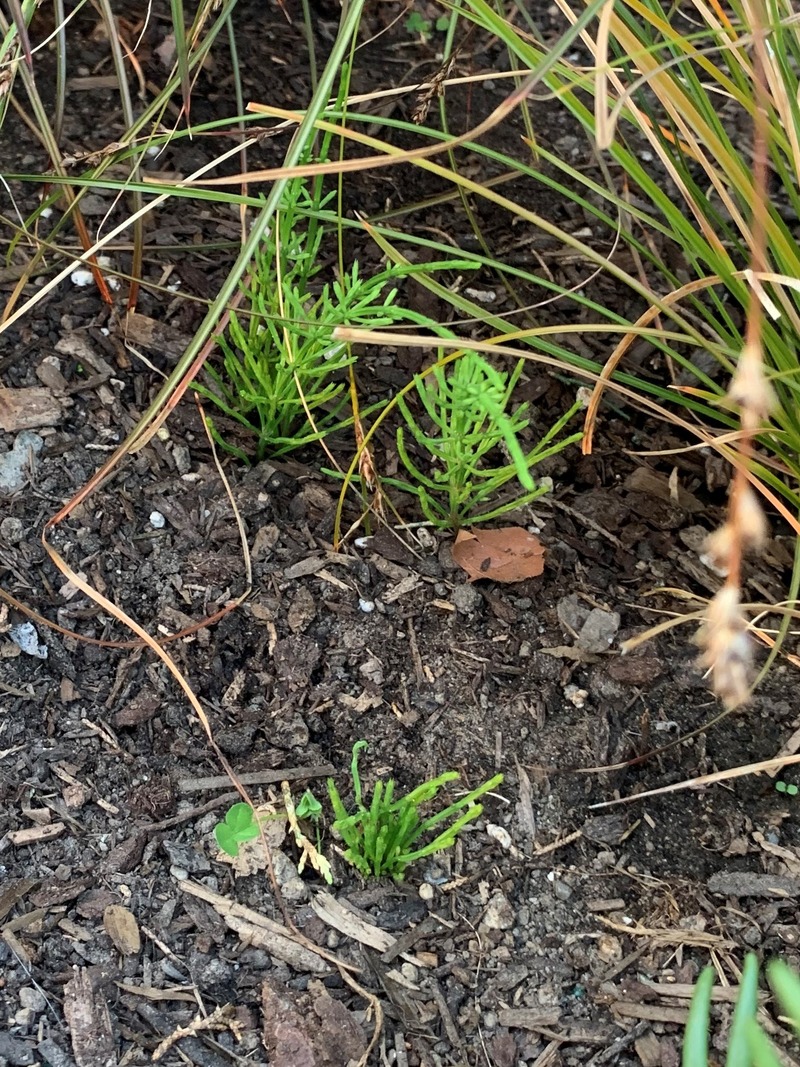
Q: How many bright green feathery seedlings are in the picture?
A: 3